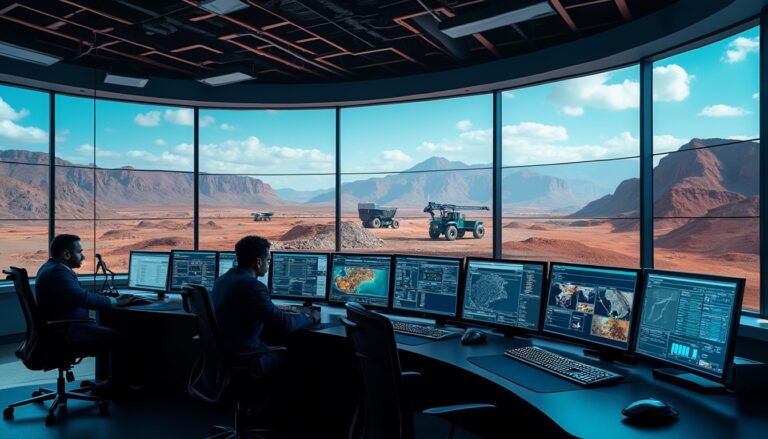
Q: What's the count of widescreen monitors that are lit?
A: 9